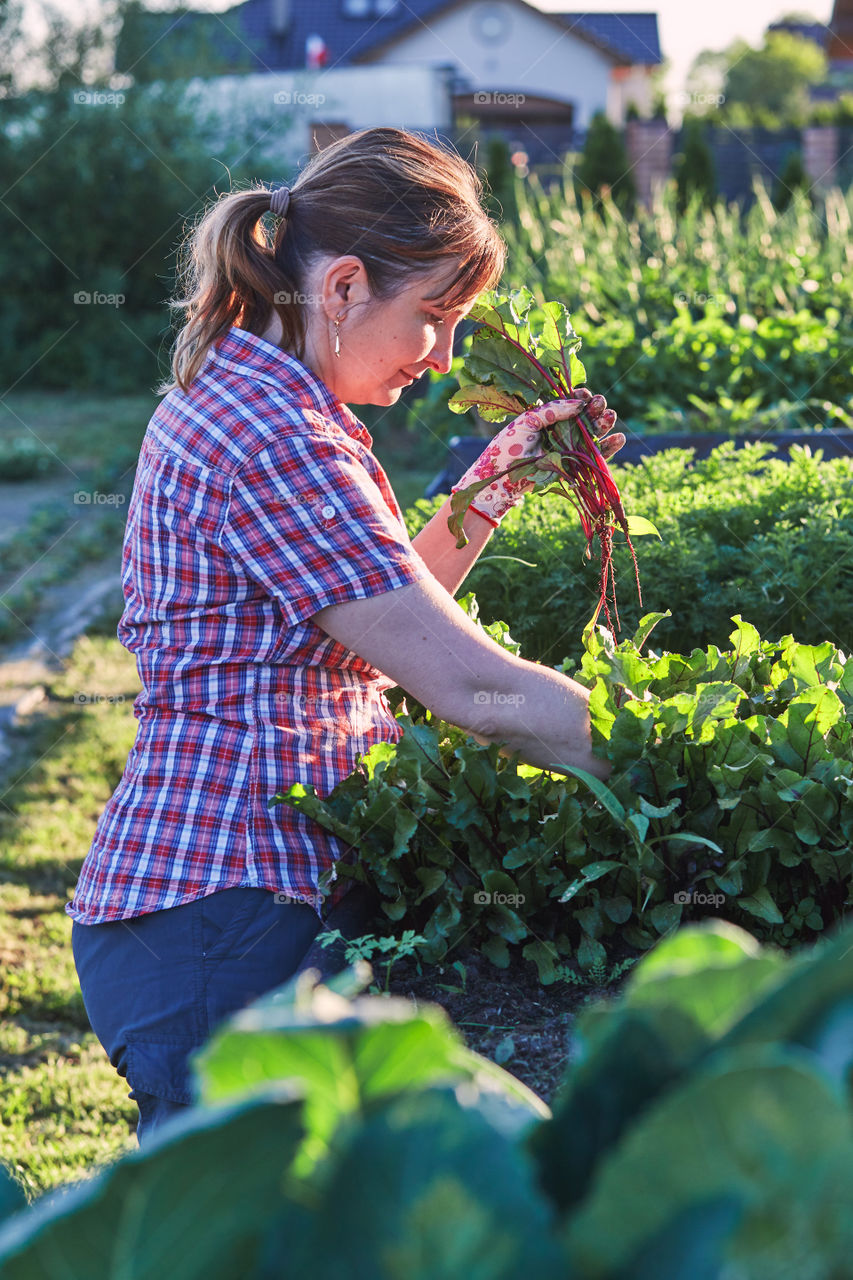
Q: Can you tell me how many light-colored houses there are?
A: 1